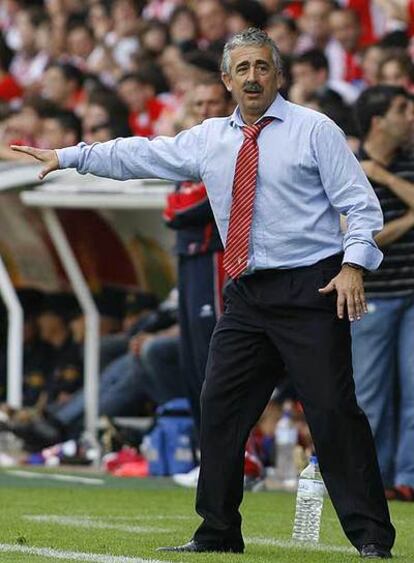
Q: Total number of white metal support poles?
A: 2